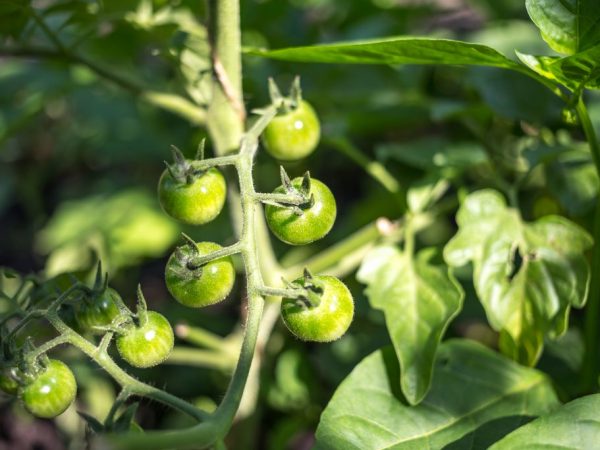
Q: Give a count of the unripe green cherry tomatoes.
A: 9